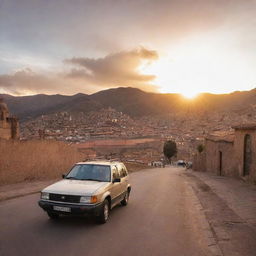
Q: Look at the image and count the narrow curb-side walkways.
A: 2